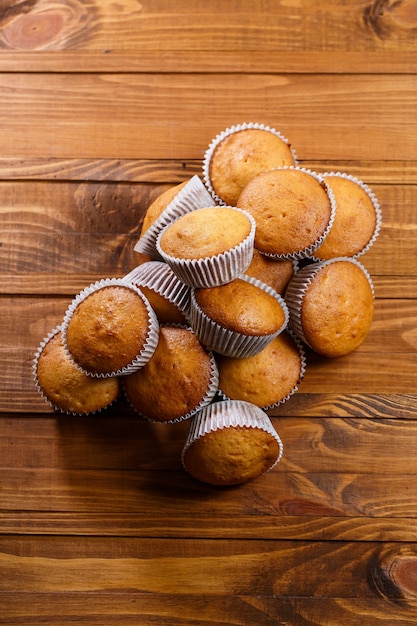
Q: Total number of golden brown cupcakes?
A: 14